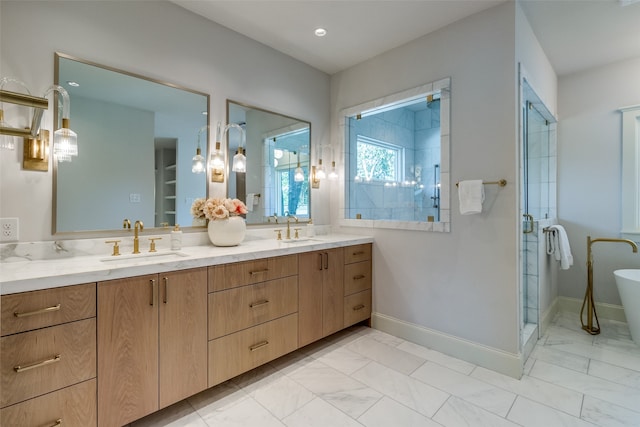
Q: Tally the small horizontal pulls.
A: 9